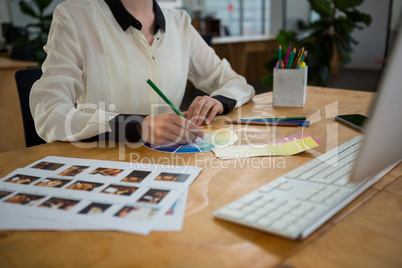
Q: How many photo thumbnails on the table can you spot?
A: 15